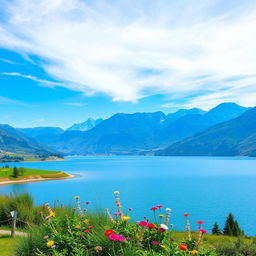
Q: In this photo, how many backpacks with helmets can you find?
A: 0